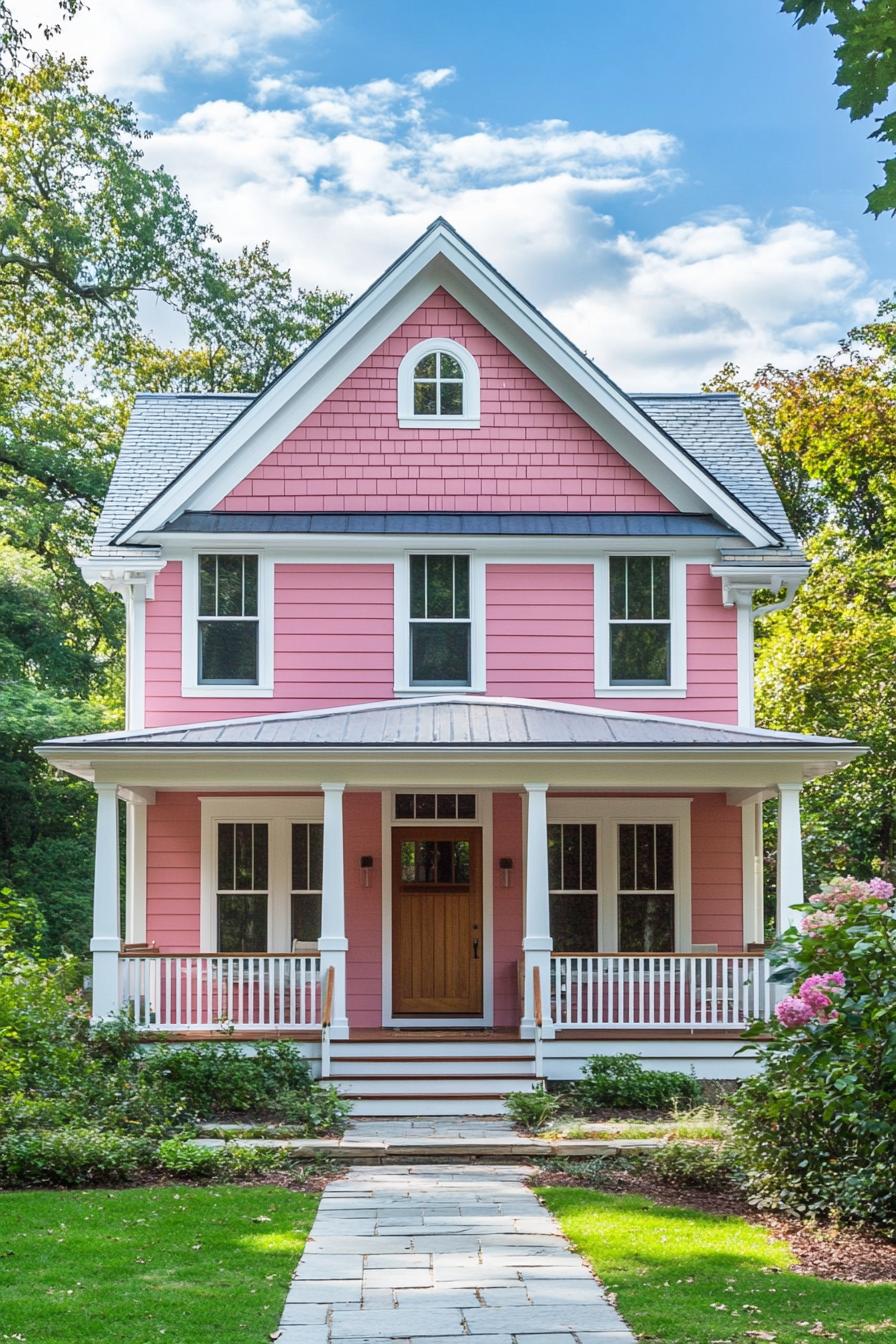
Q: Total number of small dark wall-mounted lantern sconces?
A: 2